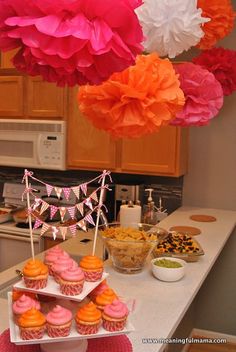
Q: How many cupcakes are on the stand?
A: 14